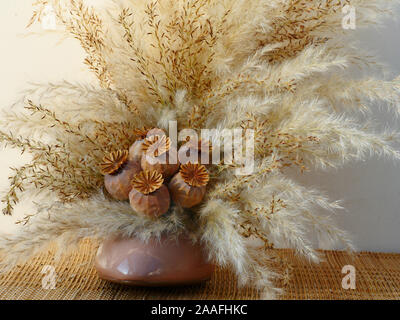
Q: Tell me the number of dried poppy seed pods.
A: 6